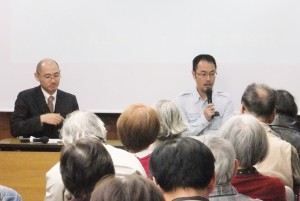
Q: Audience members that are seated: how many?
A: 10